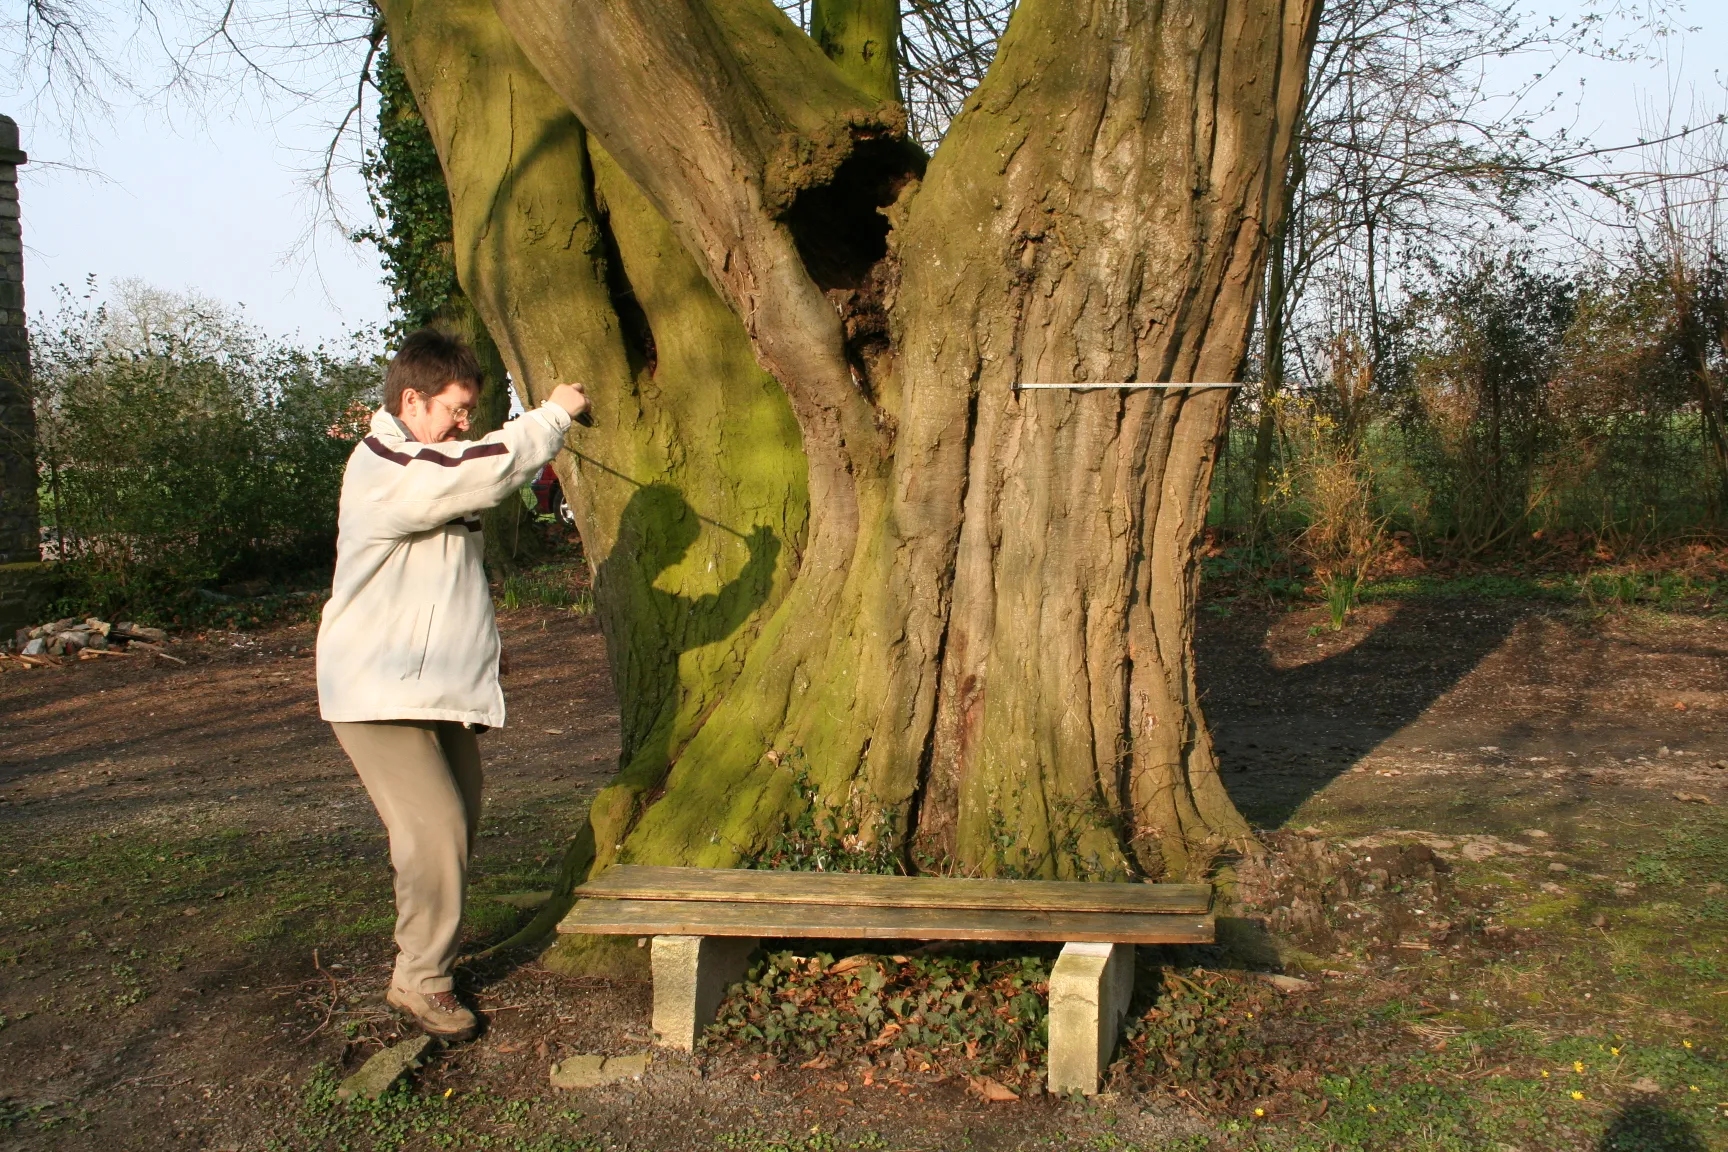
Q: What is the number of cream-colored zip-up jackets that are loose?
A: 1